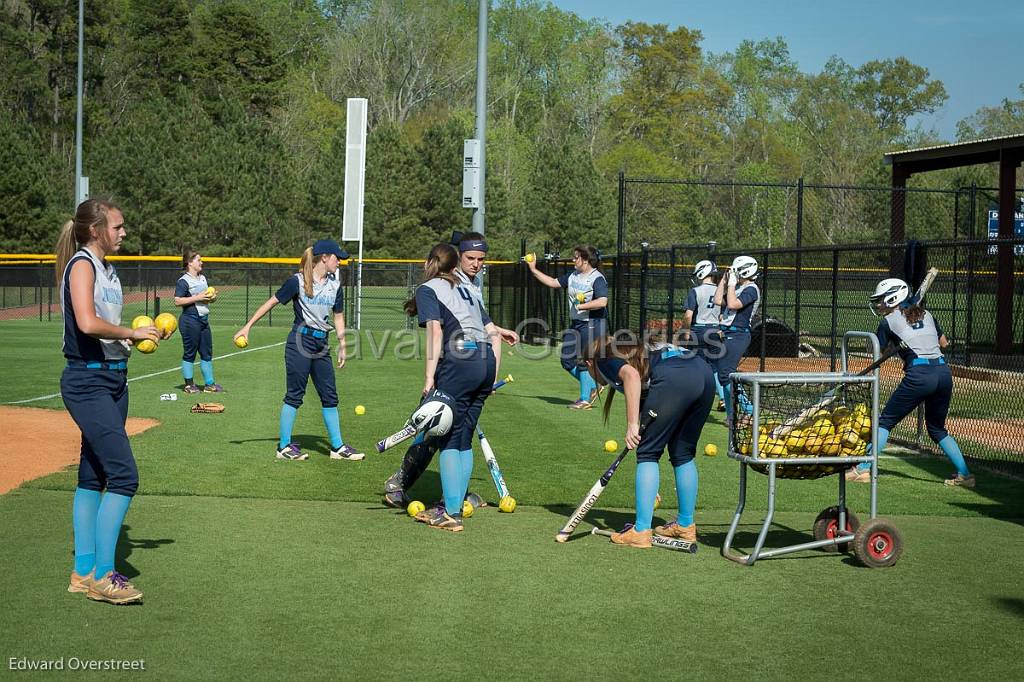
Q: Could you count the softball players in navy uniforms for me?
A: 10